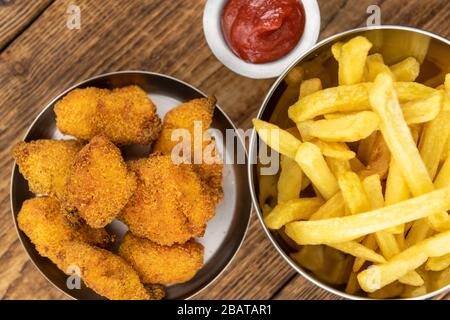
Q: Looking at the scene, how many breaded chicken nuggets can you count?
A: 8